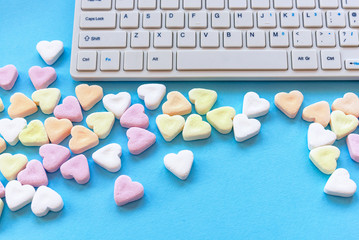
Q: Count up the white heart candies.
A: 12